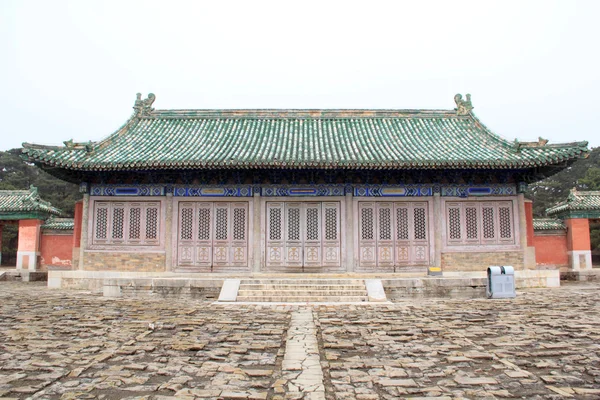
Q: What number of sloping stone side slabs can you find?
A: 2